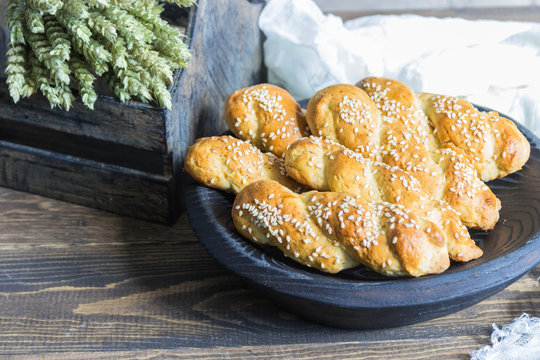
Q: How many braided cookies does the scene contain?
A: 6